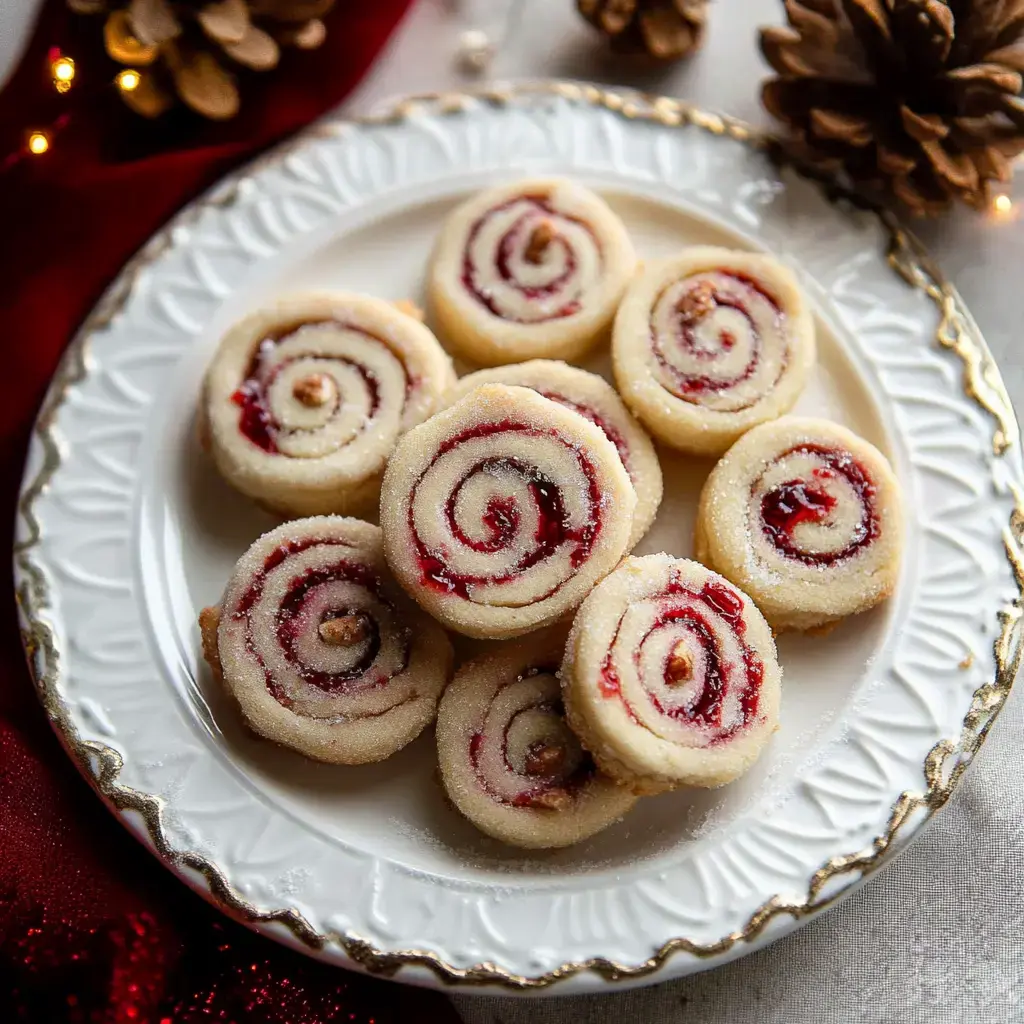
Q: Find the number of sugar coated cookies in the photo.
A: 9